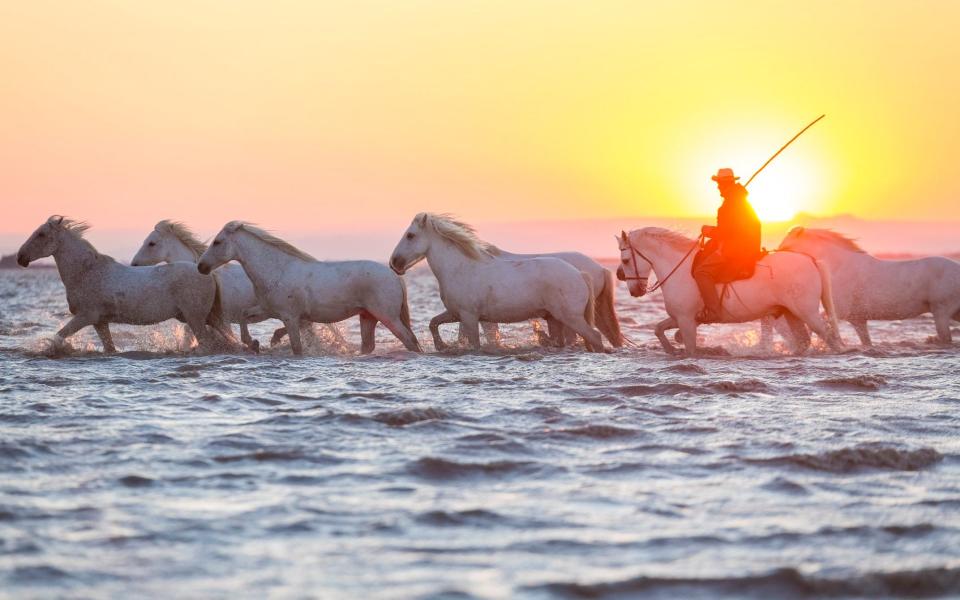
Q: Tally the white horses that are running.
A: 7